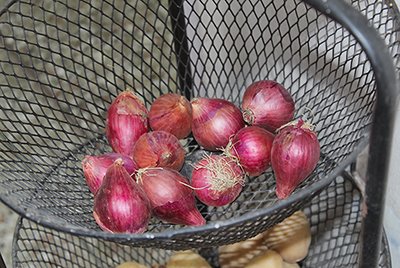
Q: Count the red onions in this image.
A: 11